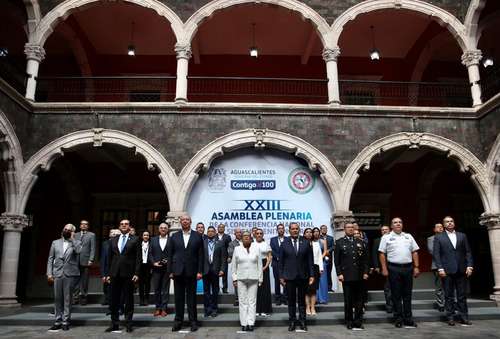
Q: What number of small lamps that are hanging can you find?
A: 4